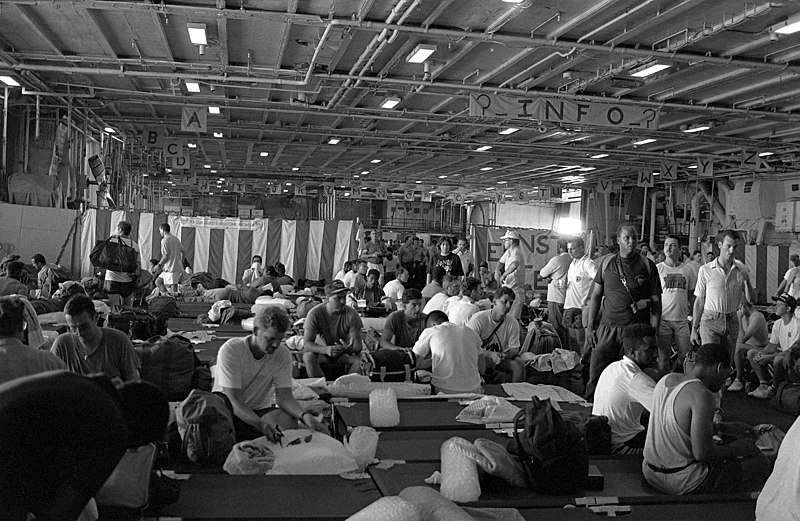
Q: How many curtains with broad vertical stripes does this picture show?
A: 2